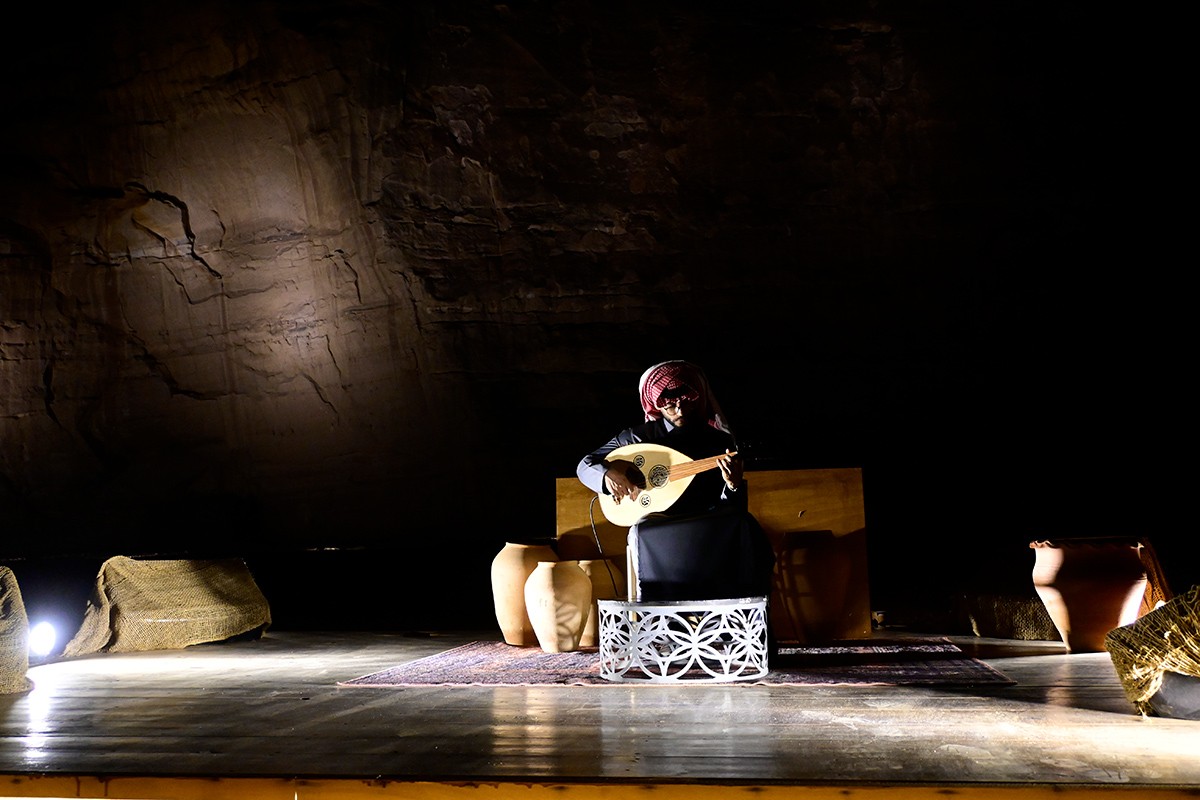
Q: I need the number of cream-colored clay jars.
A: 3